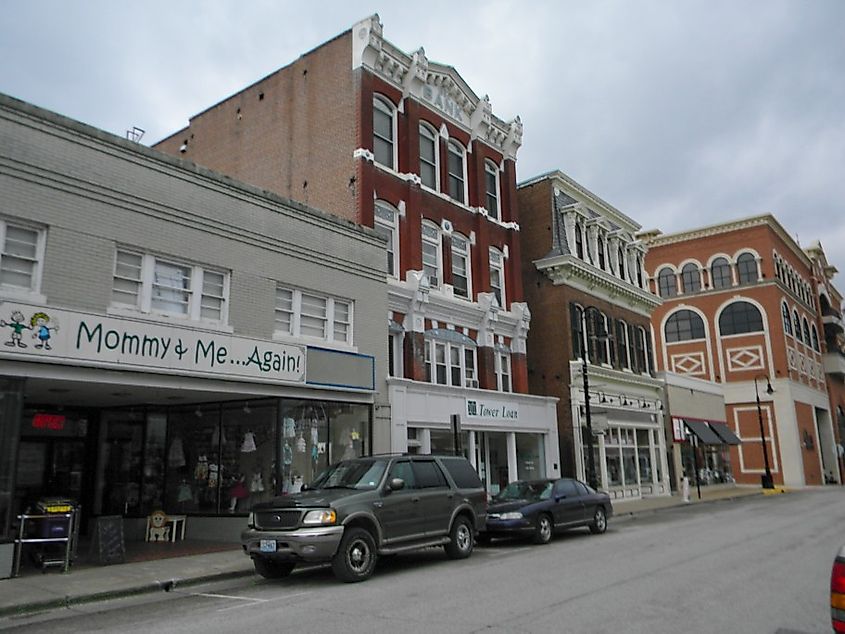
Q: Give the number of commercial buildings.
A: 5